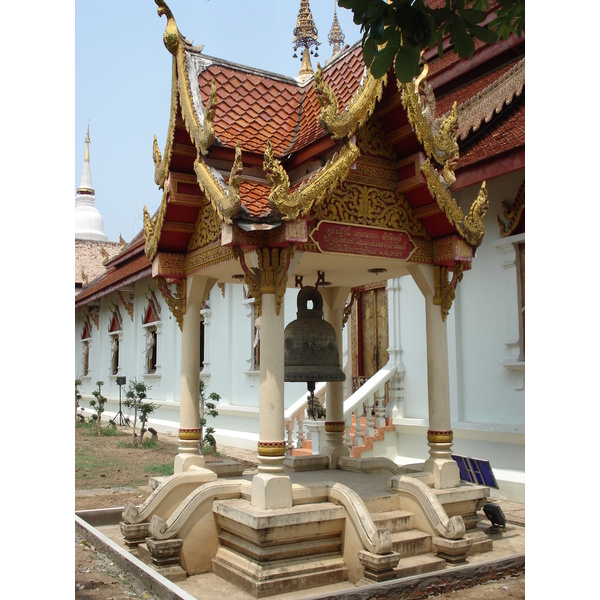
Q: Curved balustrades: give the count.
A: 4